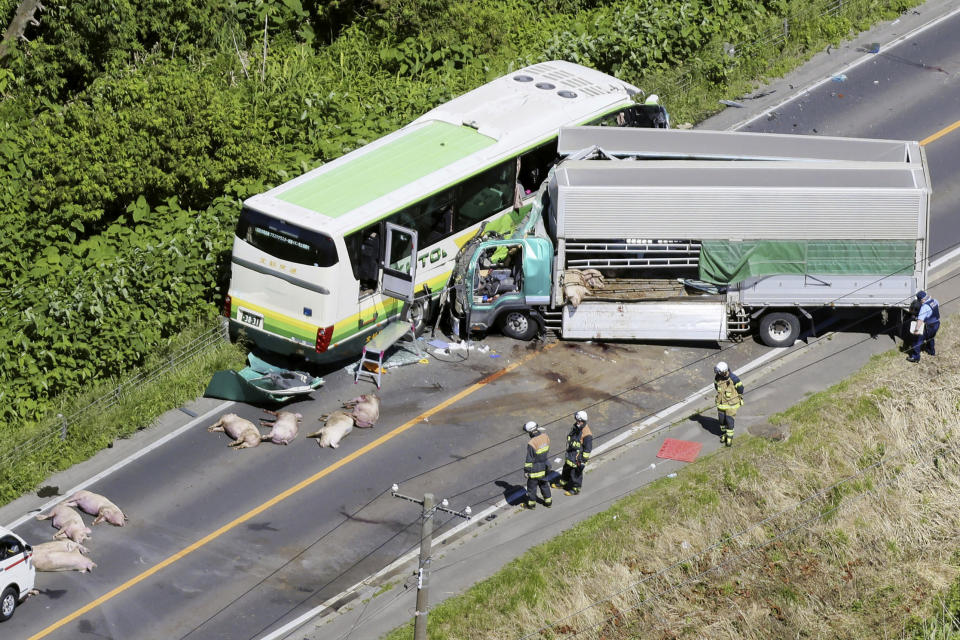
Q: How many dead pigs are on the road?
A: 8